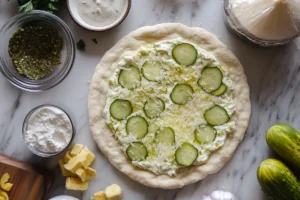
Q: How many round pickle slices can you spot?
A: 14